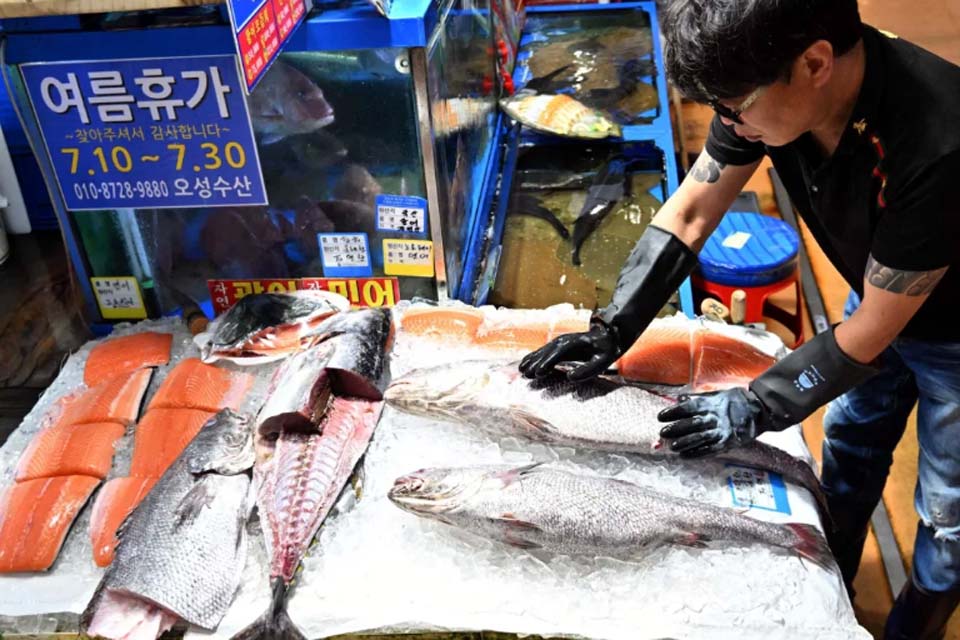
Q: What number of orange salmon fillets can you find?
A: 12